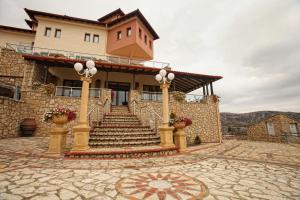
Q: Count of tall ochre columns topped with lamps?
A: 2